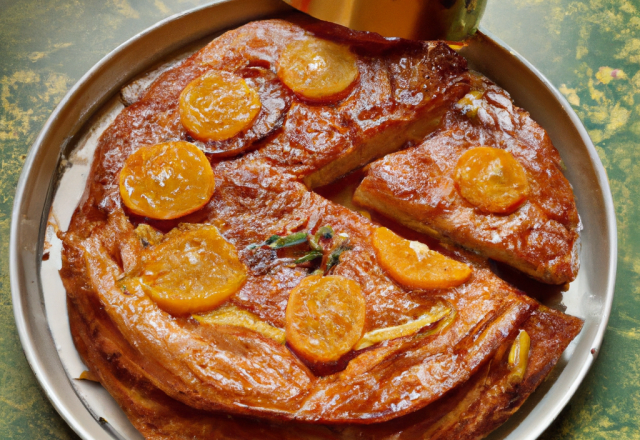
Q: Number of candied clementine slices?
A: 7